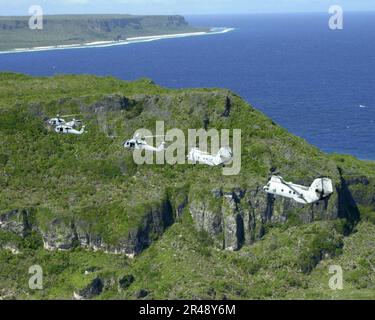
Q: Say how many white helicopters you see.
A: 5